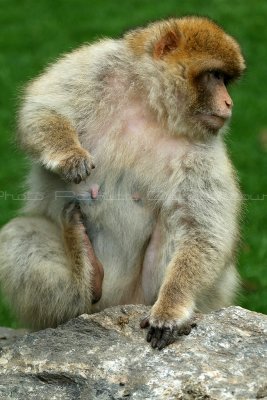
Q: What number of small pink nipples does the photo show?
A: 2